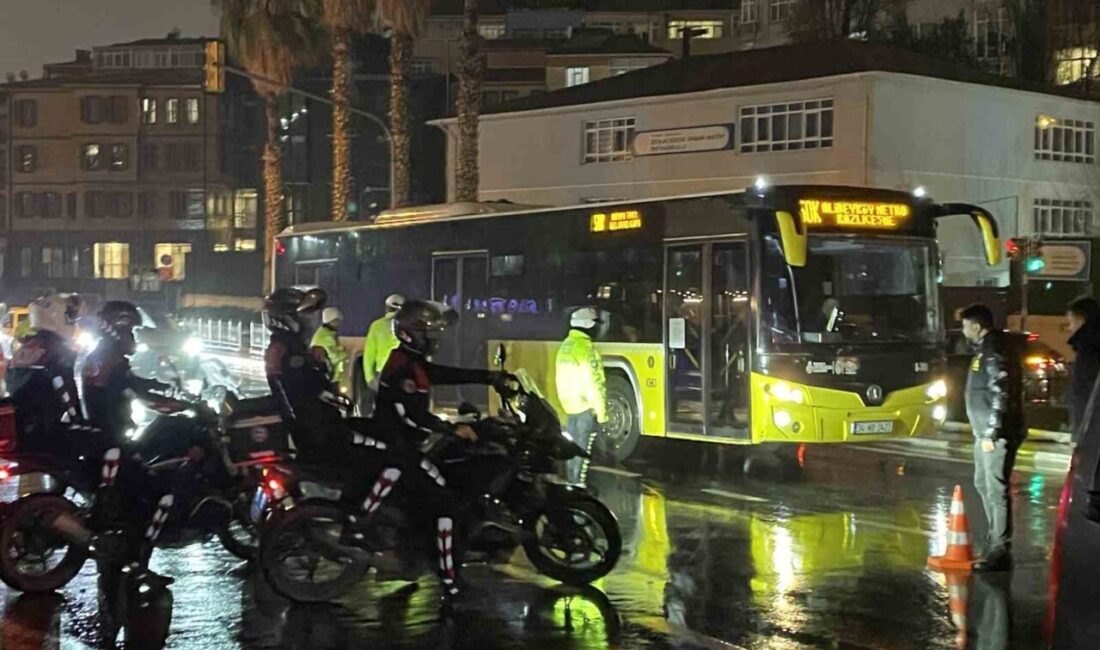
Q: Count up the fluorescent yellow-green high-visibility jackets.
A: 3